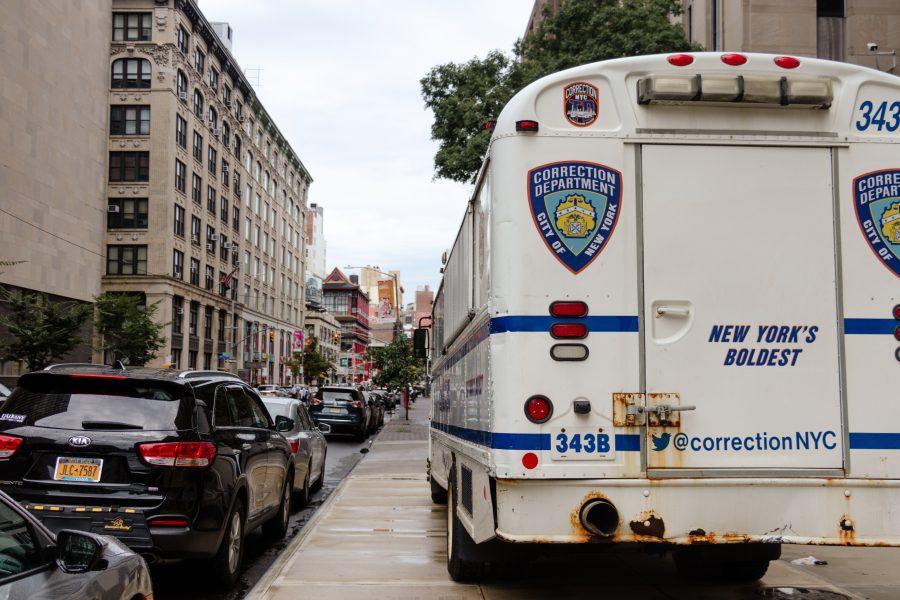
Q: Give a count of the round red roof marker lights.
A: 3